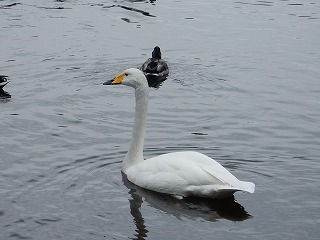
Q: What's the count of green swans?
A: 0